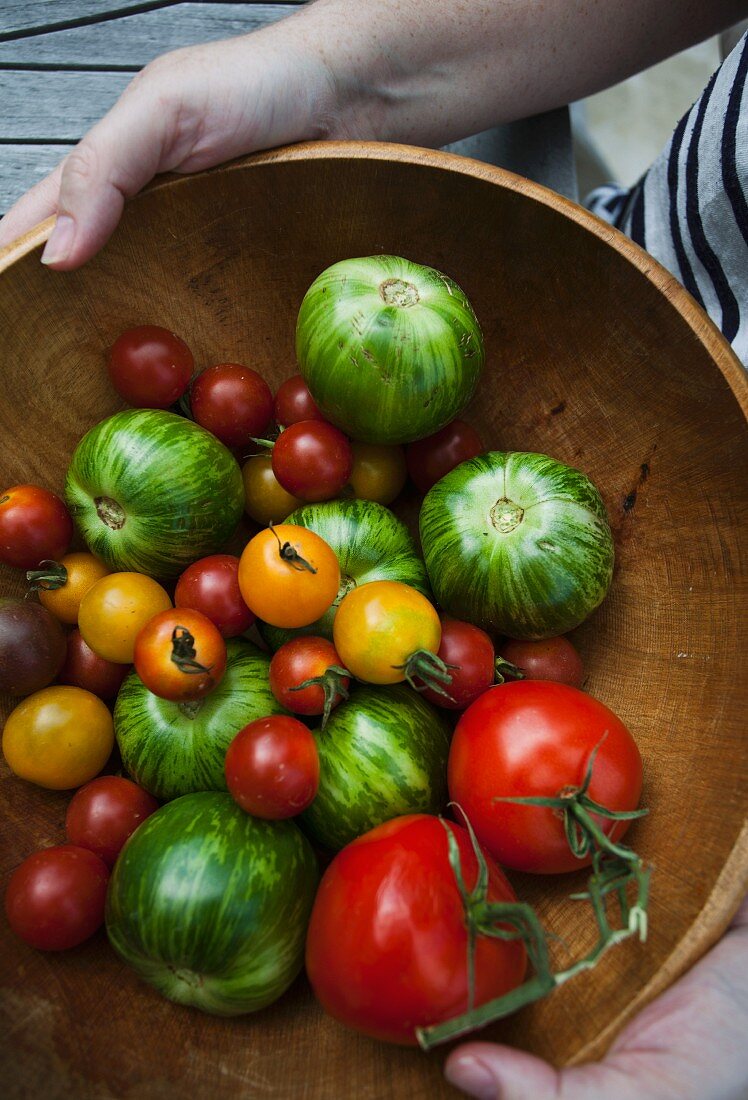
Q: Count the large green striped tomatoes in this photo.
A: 7